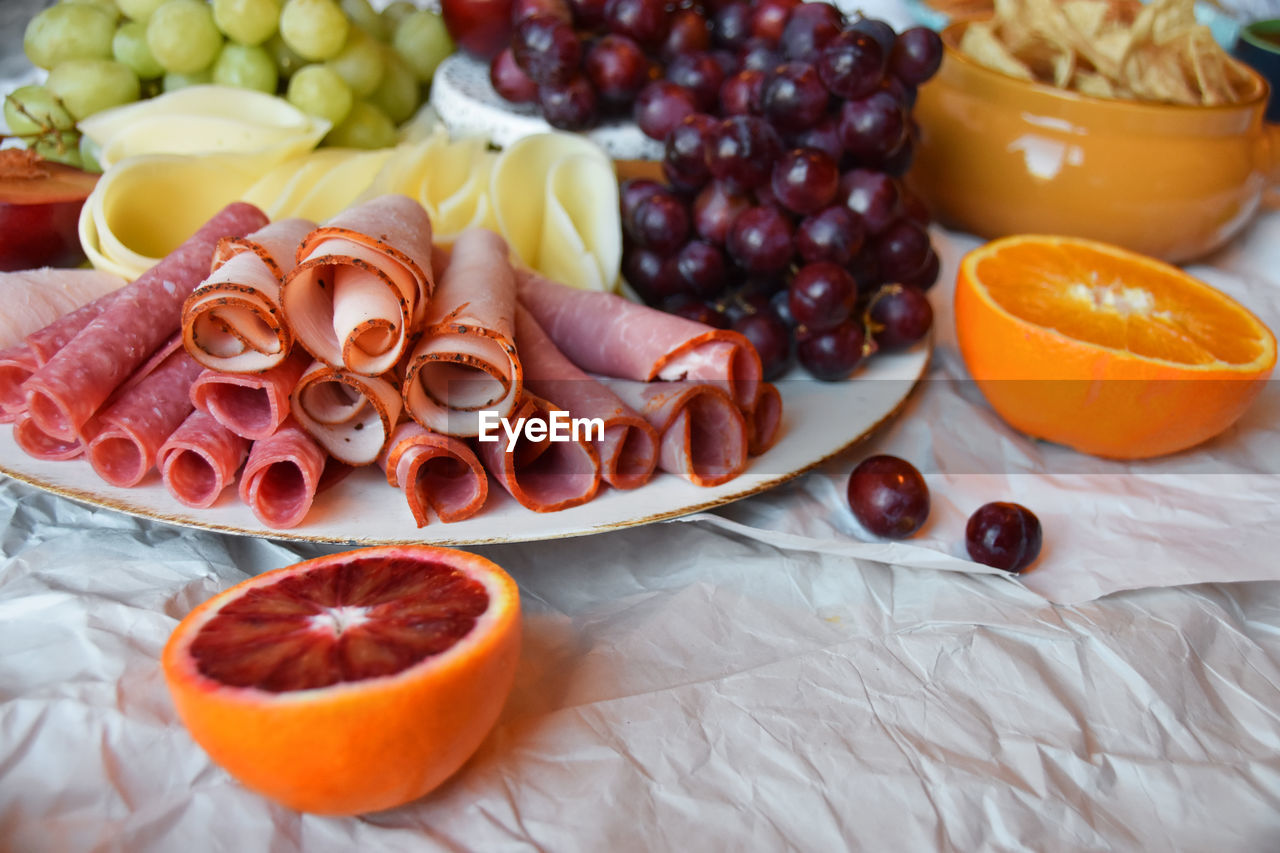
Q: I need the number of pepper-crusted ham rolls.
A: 4